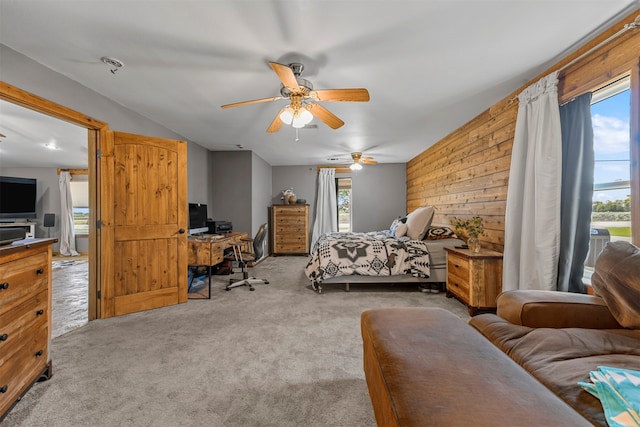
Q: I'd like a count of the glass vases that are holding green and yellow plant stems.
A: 1